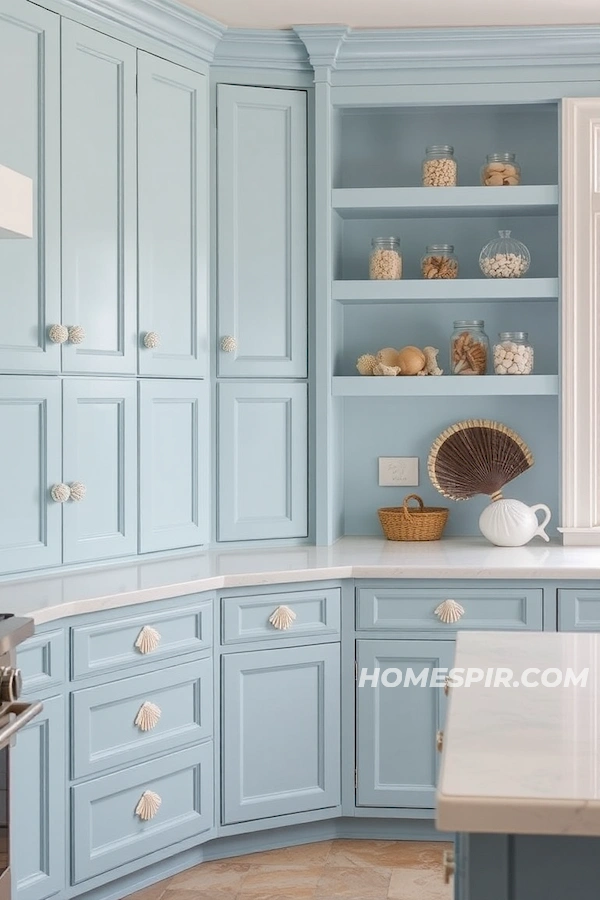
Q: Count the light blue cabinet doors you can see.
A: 11